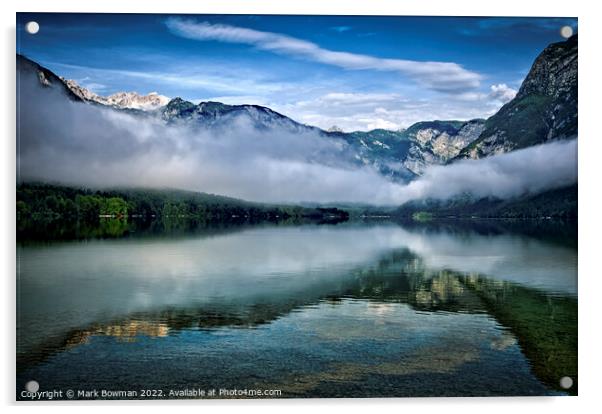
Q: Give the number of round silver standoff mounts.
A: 4